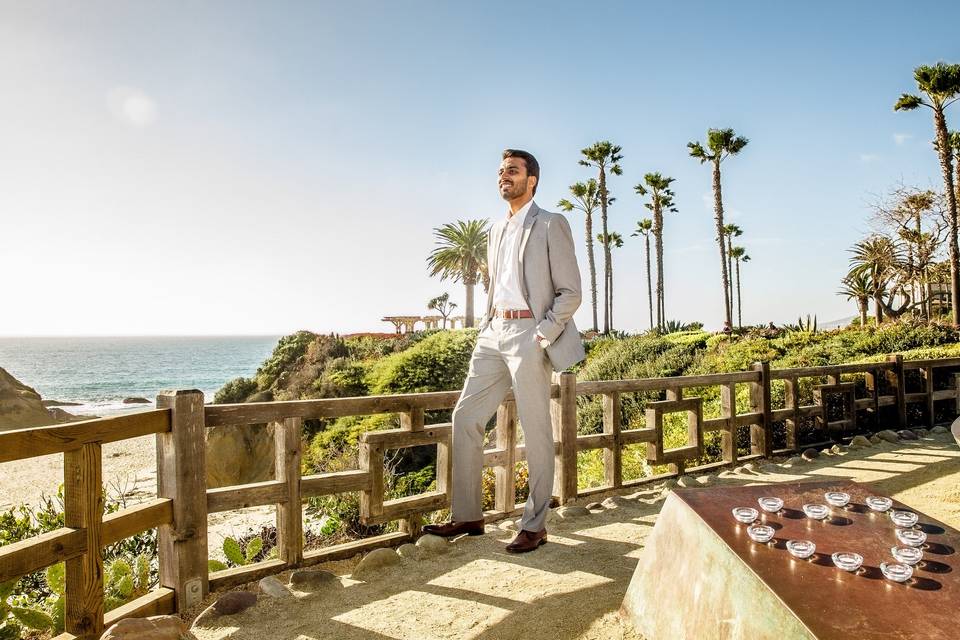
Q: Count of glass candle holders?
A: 12